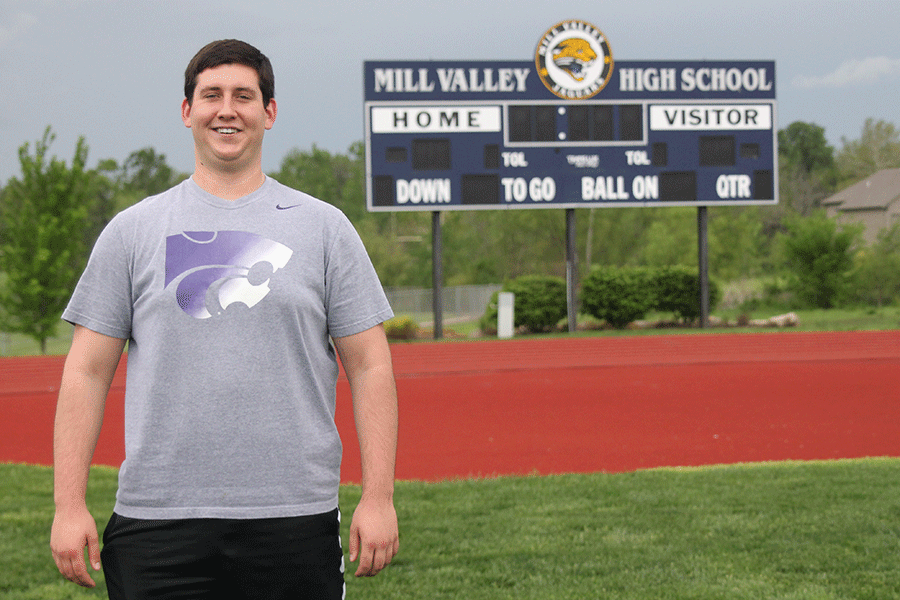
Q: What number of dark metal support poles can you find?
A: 3